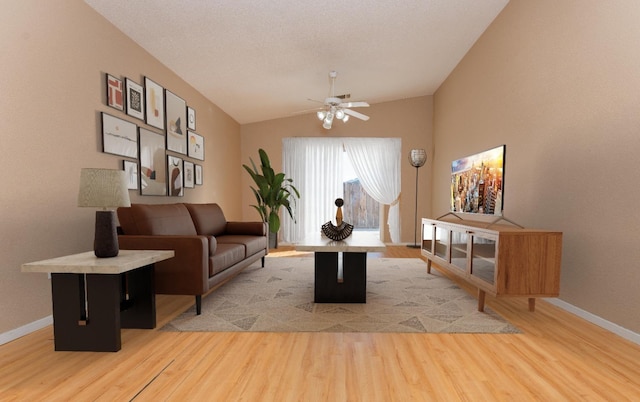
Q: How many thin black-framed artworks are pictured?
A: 12